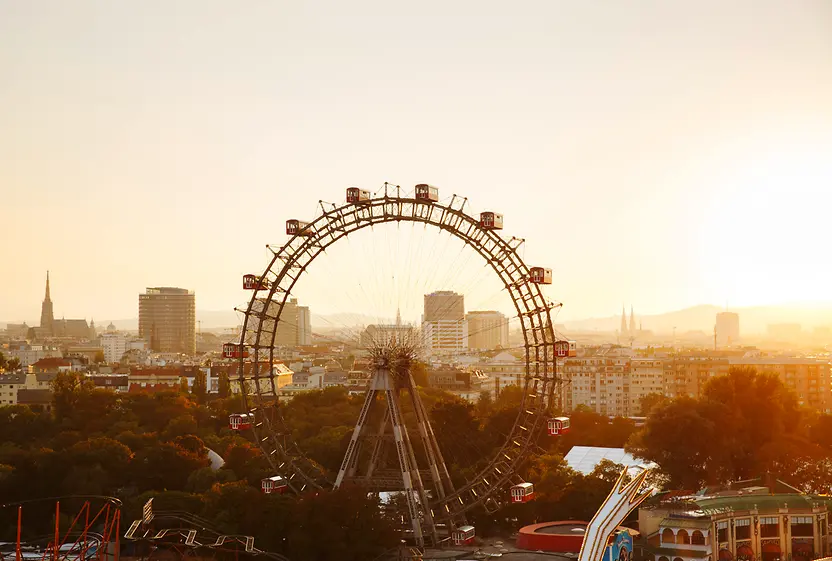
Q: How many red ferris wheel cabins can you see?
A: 13